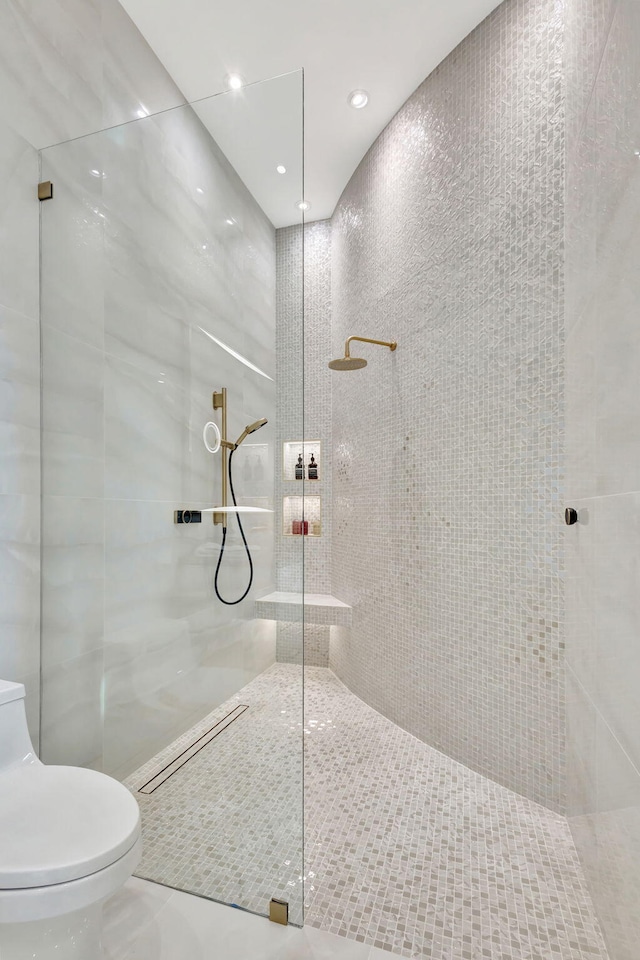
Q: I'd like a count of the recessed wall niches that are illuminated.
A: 2